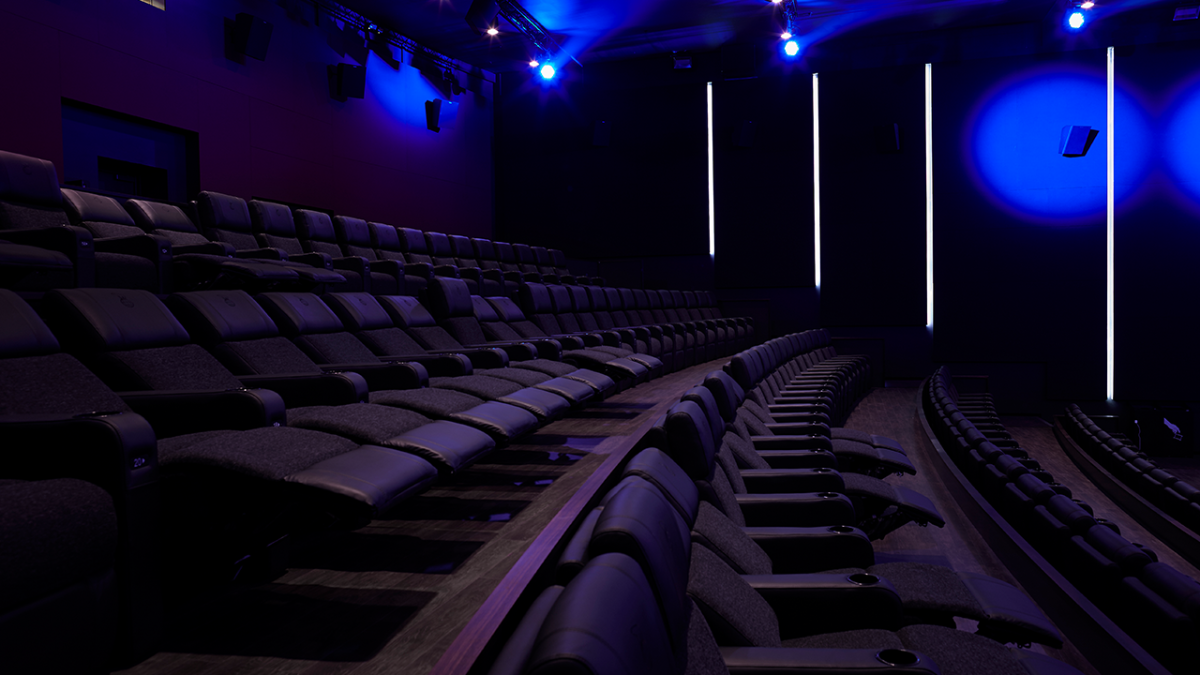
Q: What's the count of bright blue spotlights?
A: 3